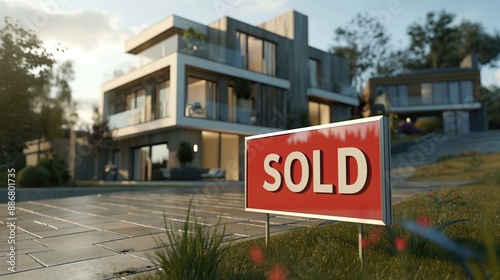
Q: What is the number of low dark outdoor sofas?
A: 1